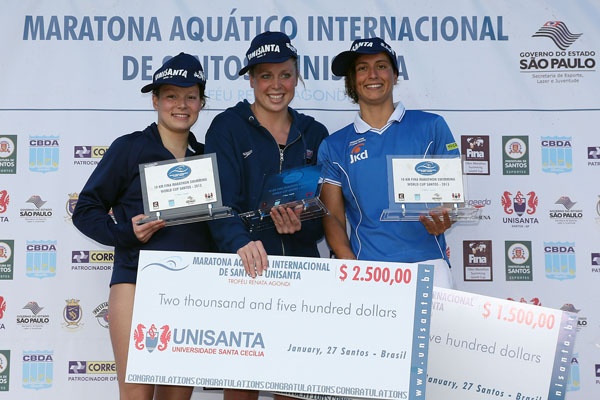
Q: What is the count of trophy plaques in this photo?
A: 3